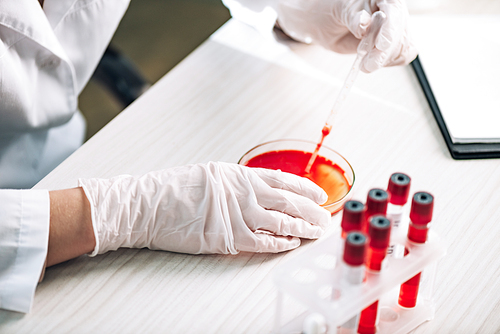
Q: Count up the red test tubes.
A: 6